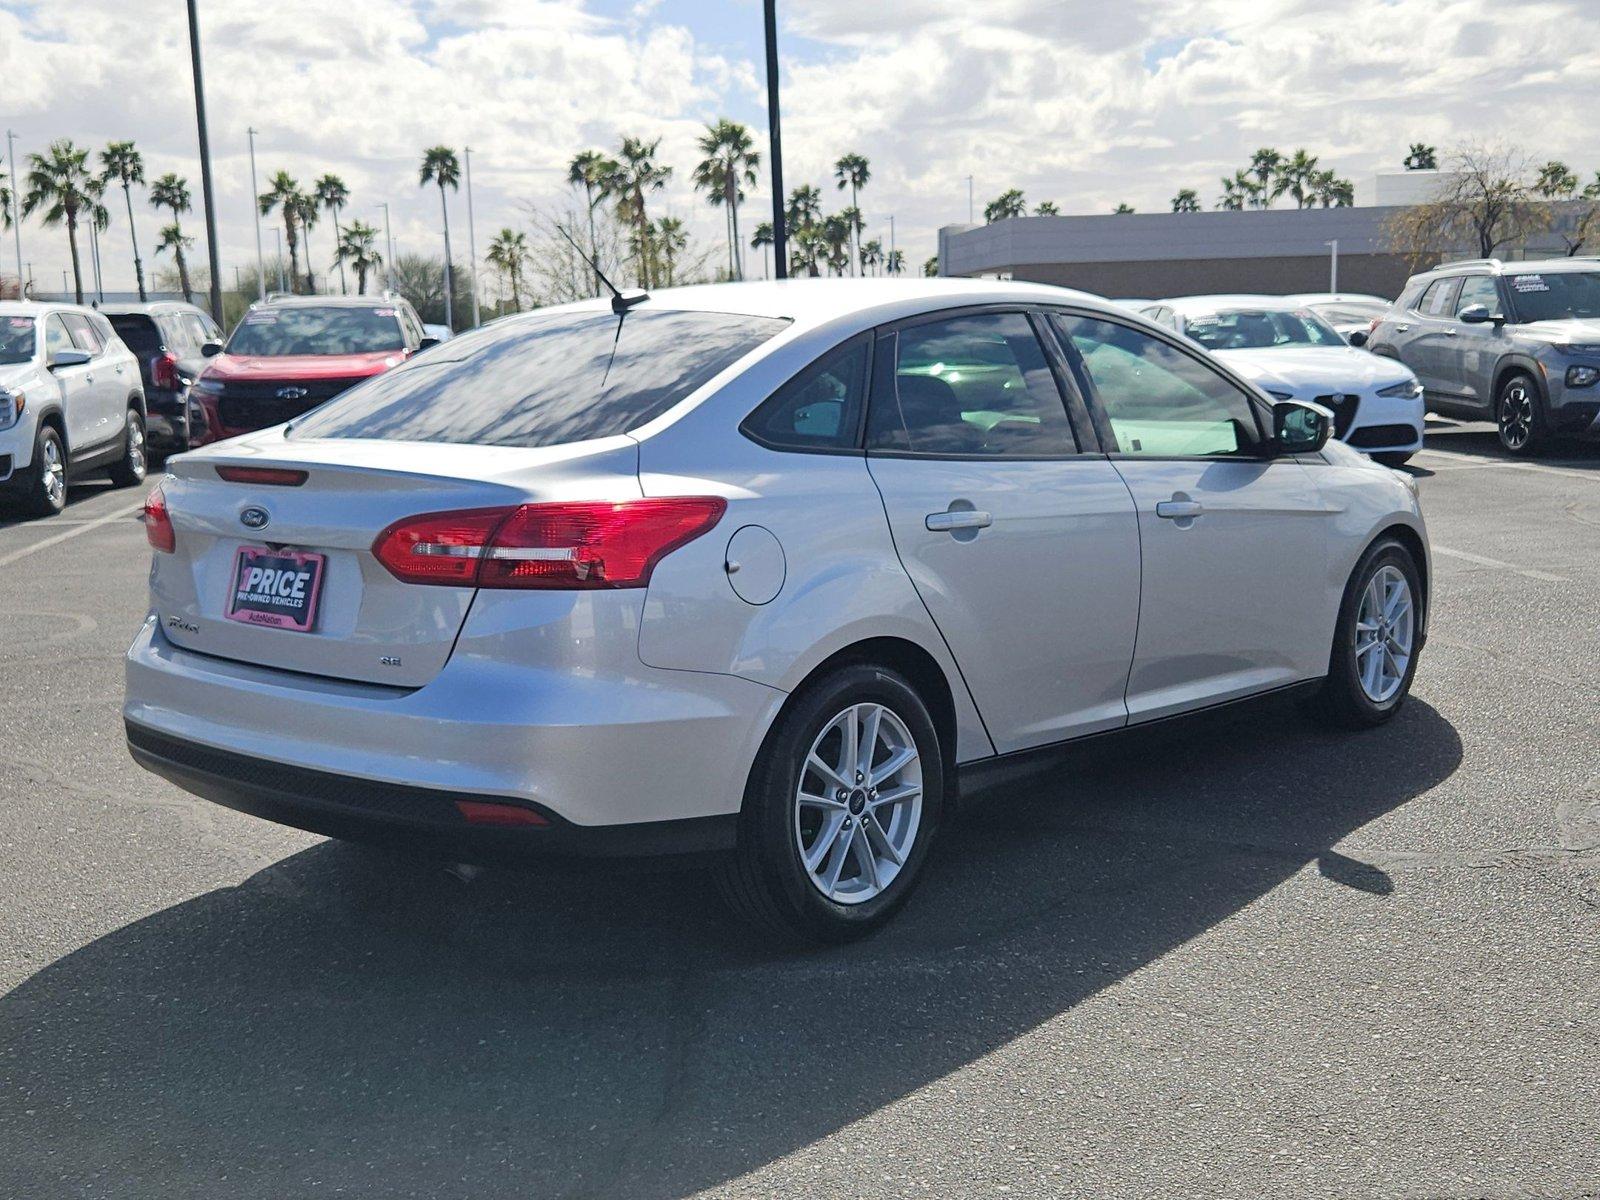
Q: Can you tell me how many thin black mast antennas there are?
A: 1